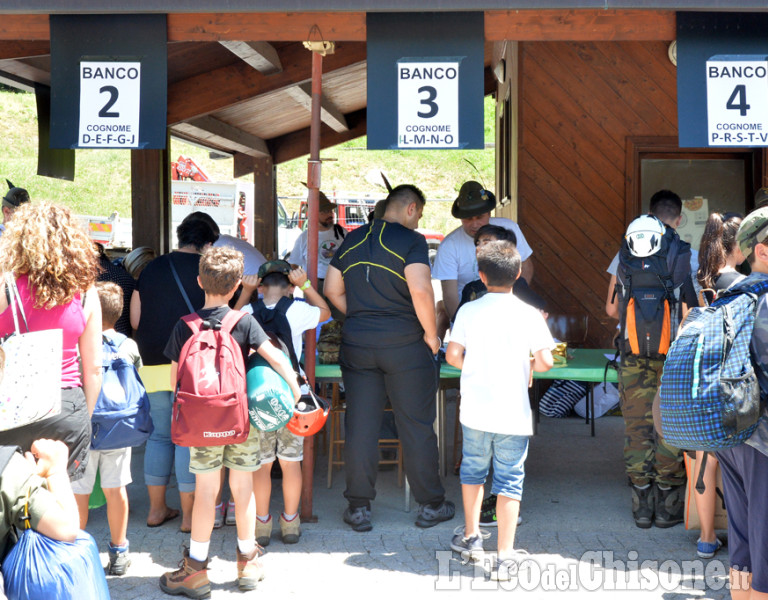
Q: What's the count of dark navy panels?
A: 3